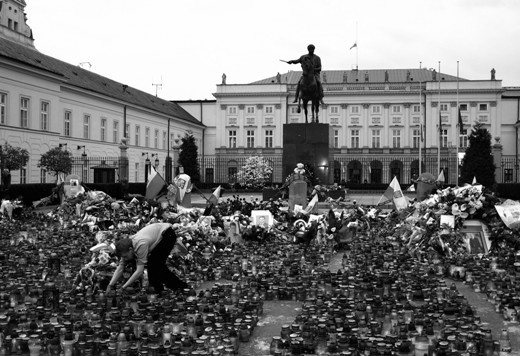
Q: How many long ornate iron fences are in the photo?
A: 1